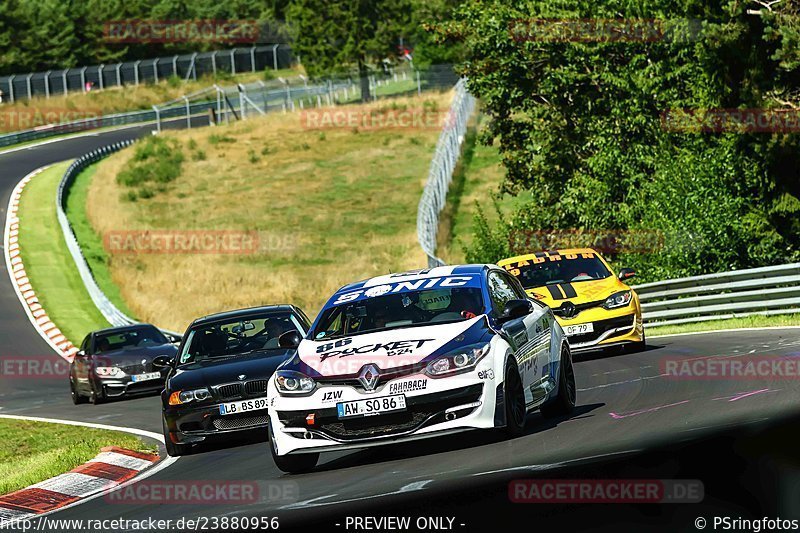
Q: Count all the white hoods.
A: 1